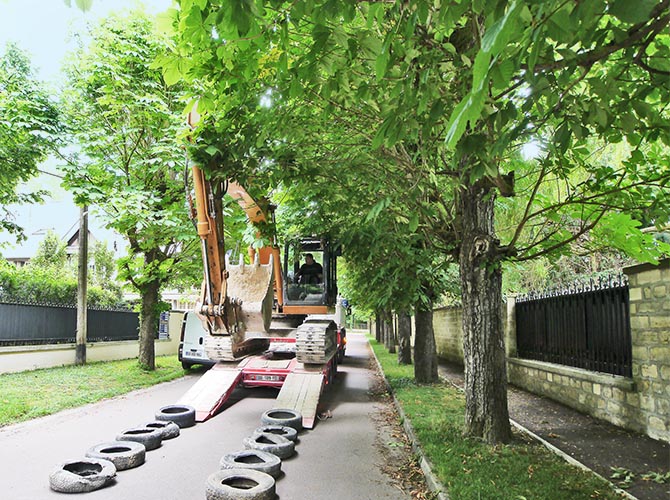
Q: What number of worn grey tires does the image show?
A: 10